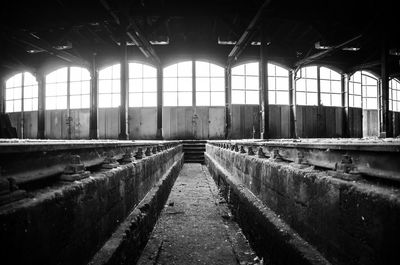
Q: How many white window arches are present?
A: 8